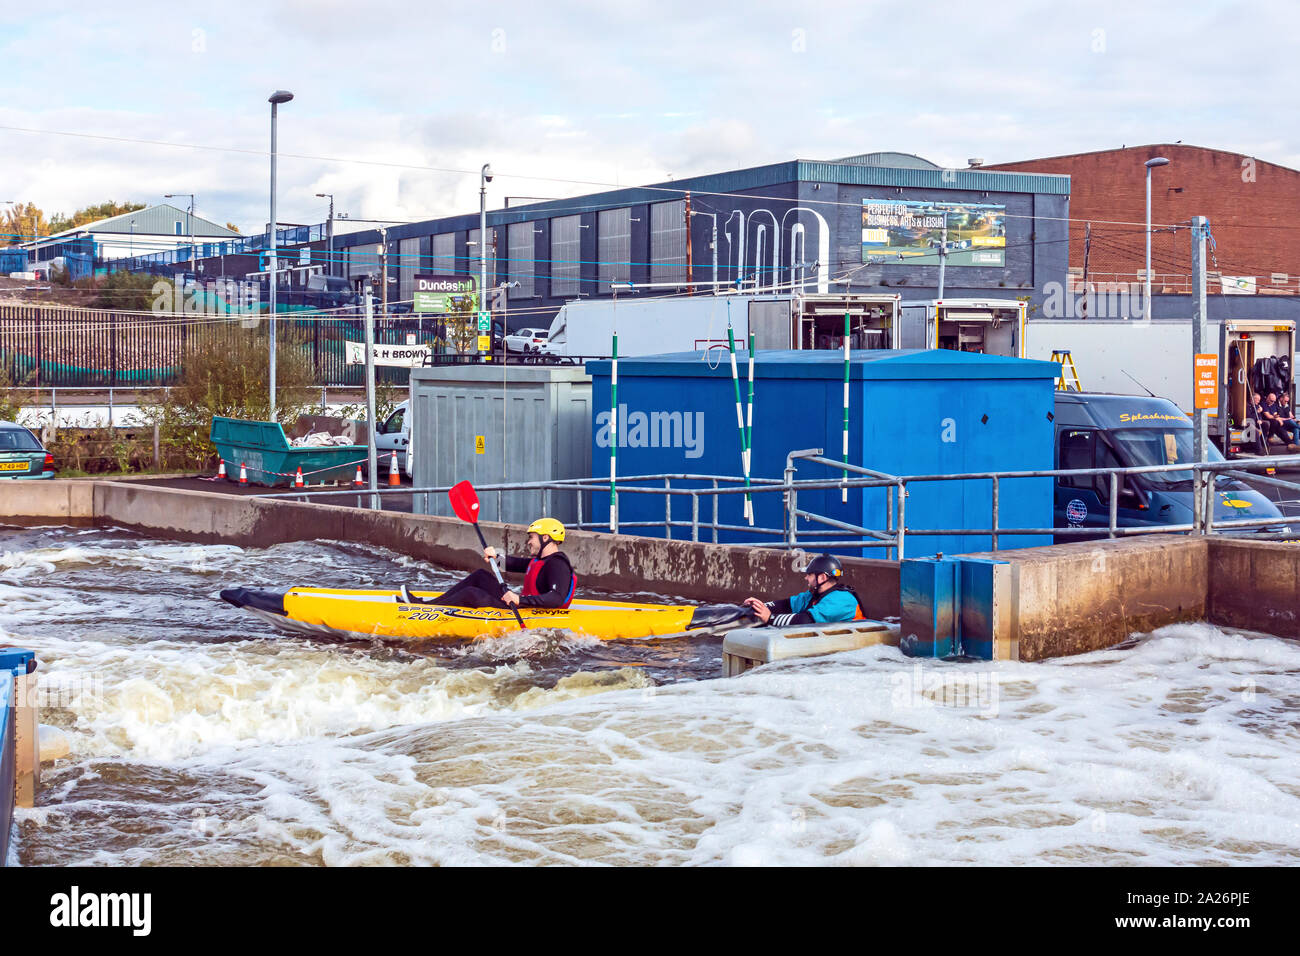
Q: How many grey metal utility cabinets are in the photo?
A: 1